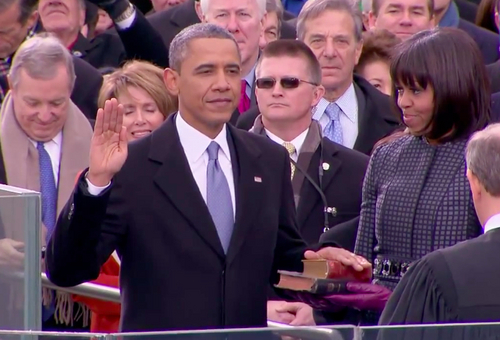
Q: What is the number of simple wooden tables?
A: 0